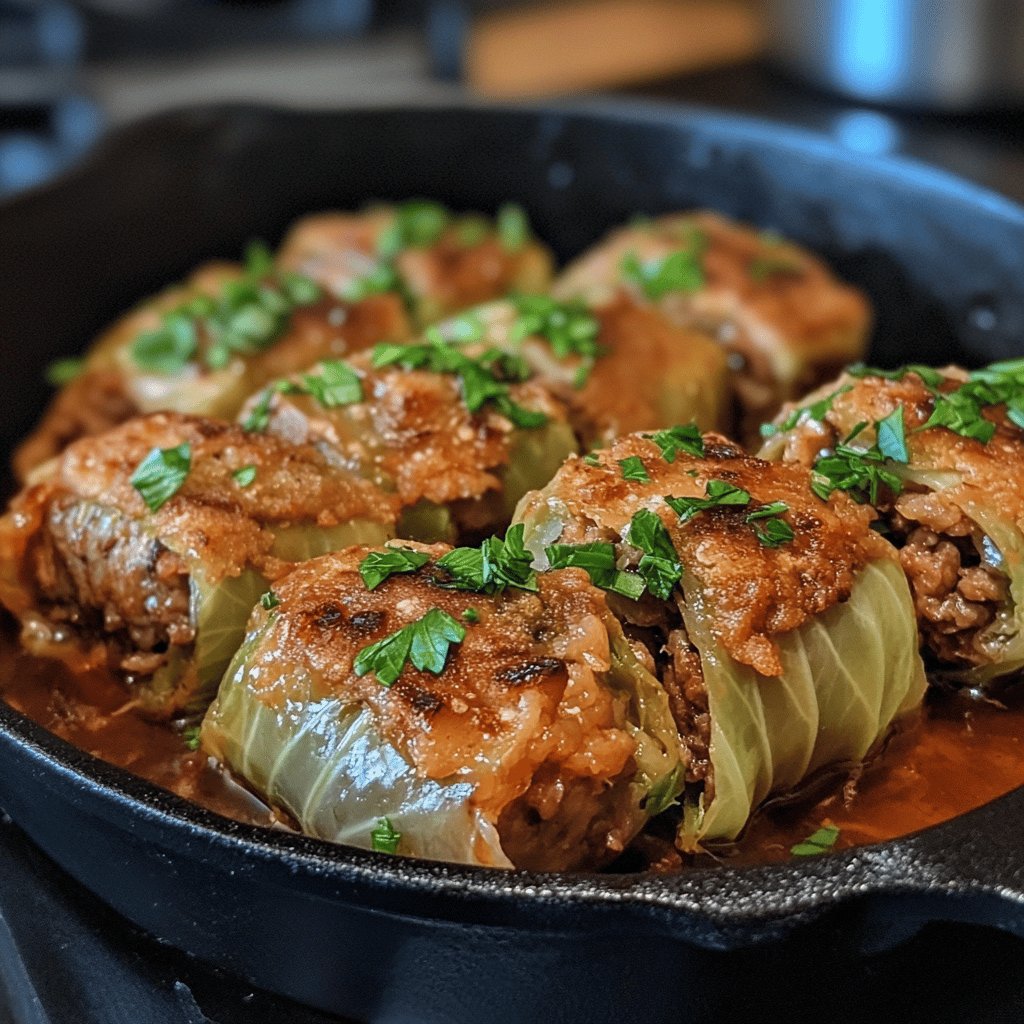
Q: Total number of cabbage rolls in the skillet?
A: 9